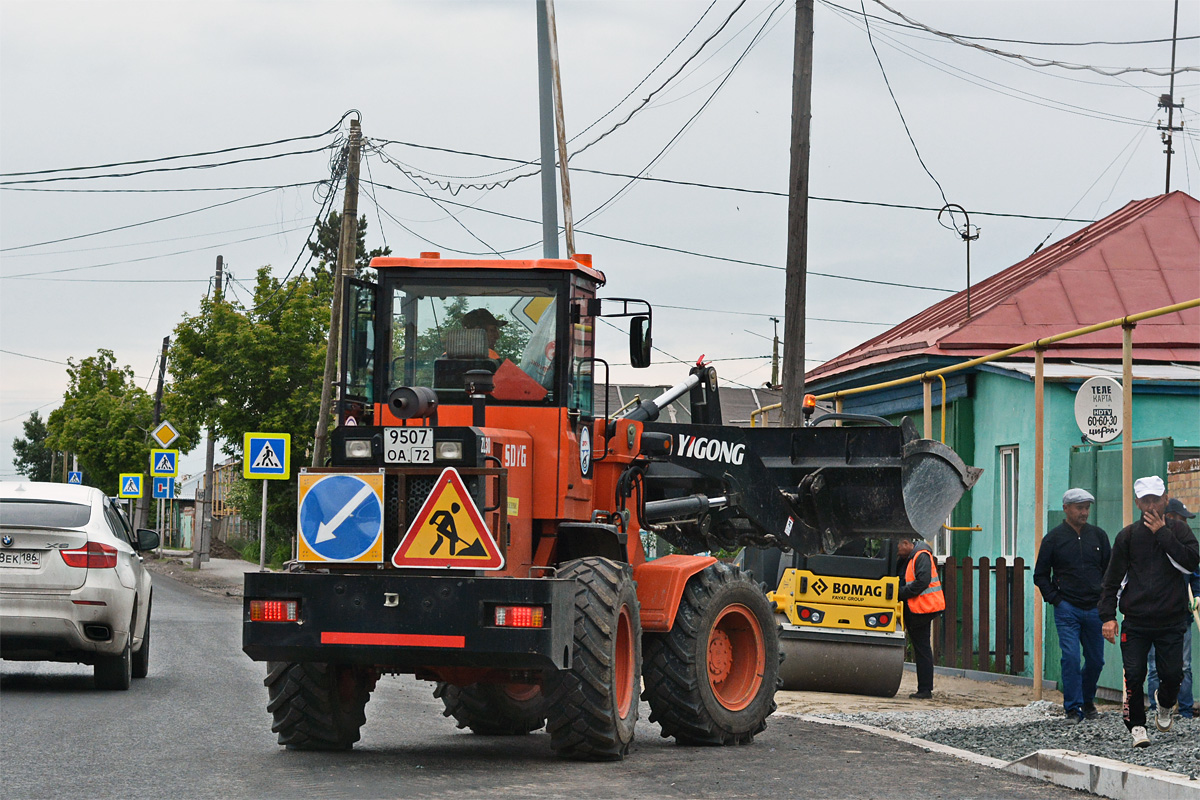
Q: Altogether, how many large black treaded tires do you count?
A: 4